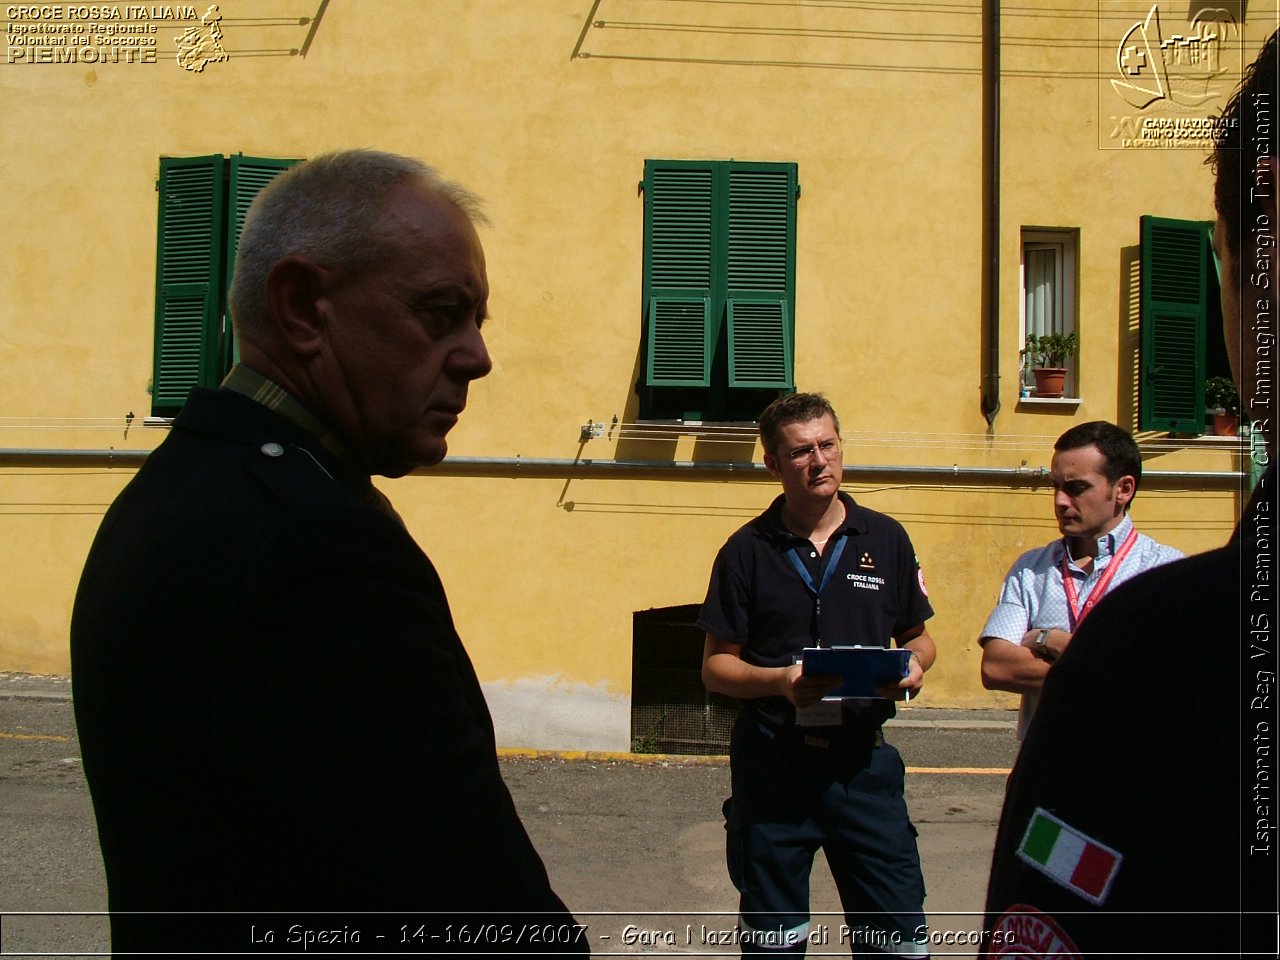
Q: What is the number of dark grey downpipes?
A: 1